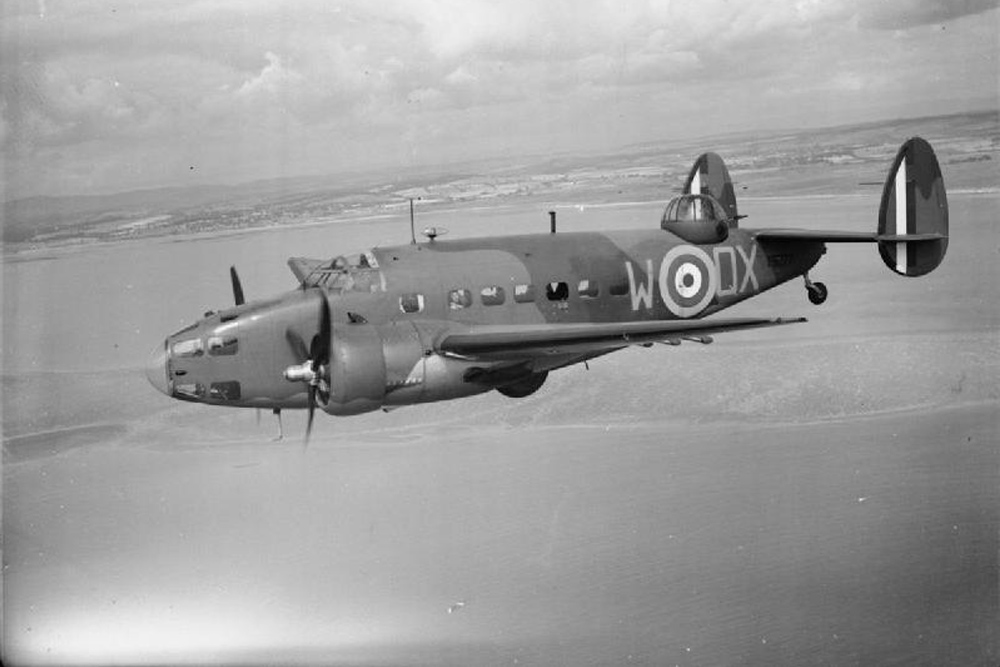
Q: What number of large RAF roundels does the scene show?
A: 1